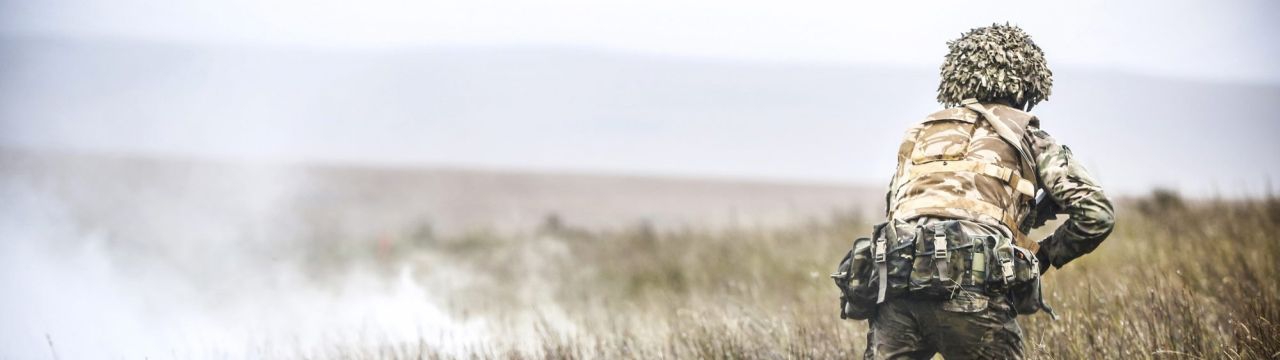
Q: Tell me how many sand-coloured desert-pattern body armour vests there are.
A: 1